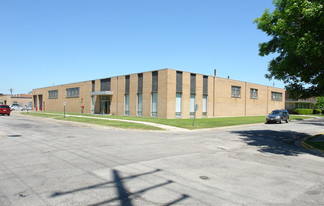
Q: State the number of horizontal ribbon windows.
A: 5